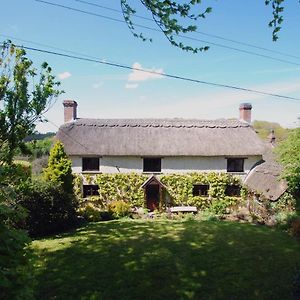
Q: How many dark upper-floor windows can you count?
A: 3